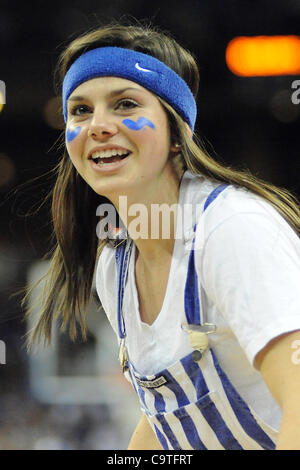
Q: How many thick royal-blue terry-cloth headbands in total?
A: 1